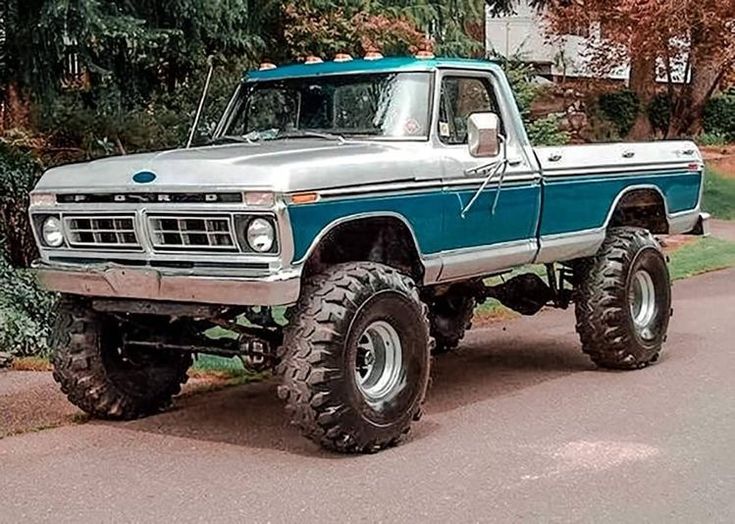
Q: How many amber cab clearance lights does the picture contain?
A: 5